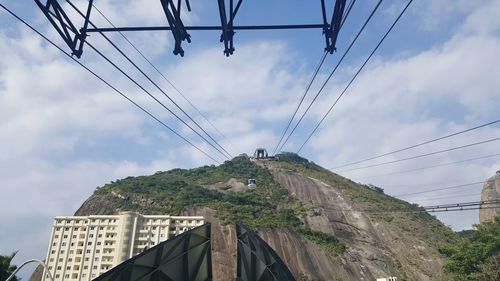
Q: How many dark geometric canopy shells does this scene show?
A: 2